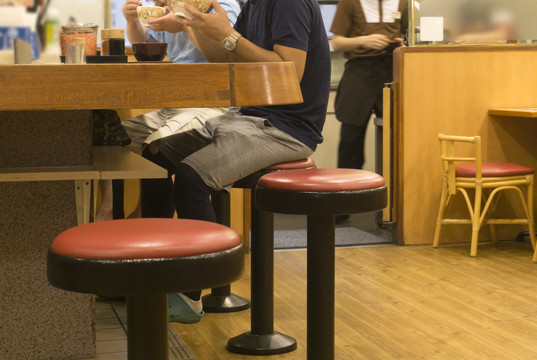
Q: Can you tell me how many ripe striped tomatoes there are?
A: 0